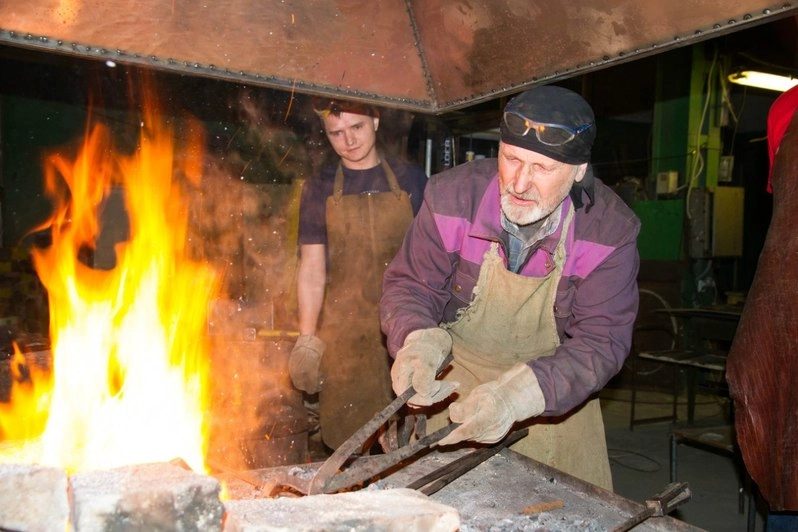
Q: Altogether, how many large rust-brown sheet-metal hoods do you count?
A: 1